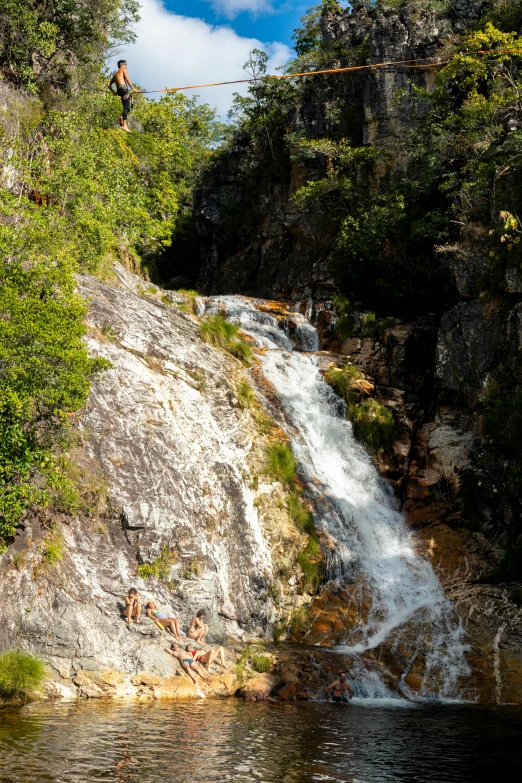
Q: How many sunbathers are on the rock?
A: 5